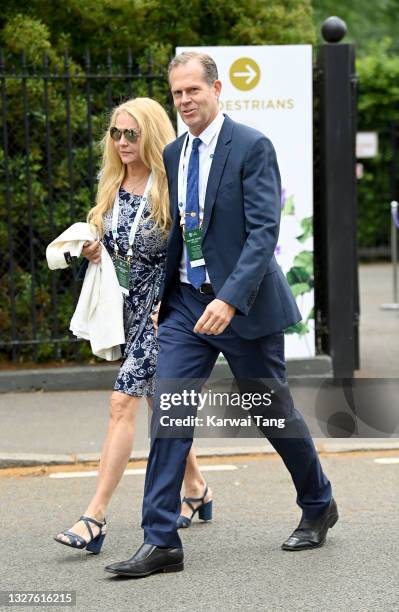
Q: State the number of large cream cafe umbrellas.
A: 0